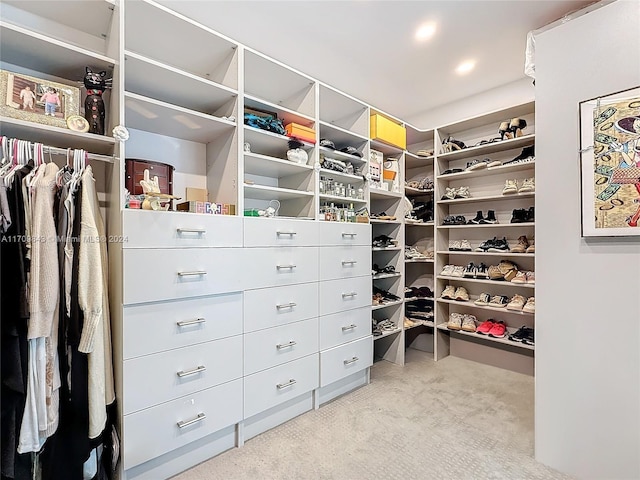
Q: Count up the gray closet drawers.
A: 15